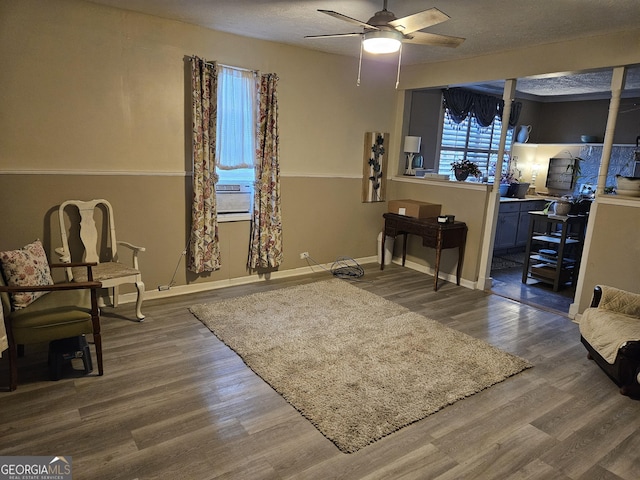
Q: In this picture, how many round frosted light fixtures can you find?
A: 1